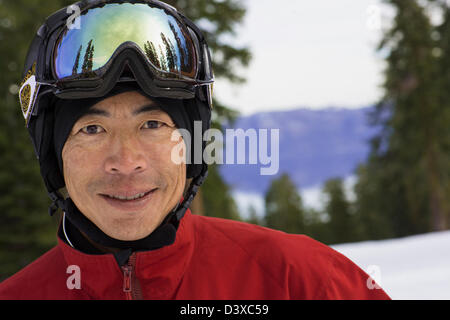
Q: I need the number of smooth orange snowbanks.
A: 0